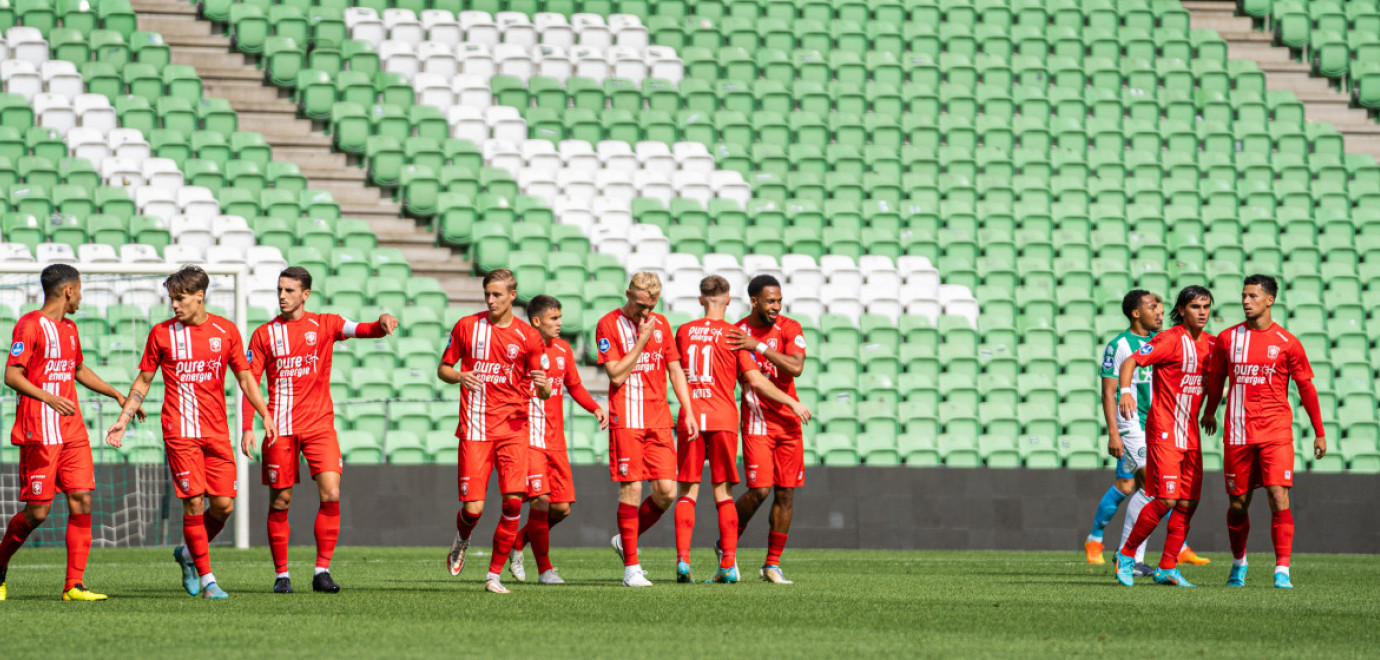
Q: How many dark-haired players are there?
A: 8